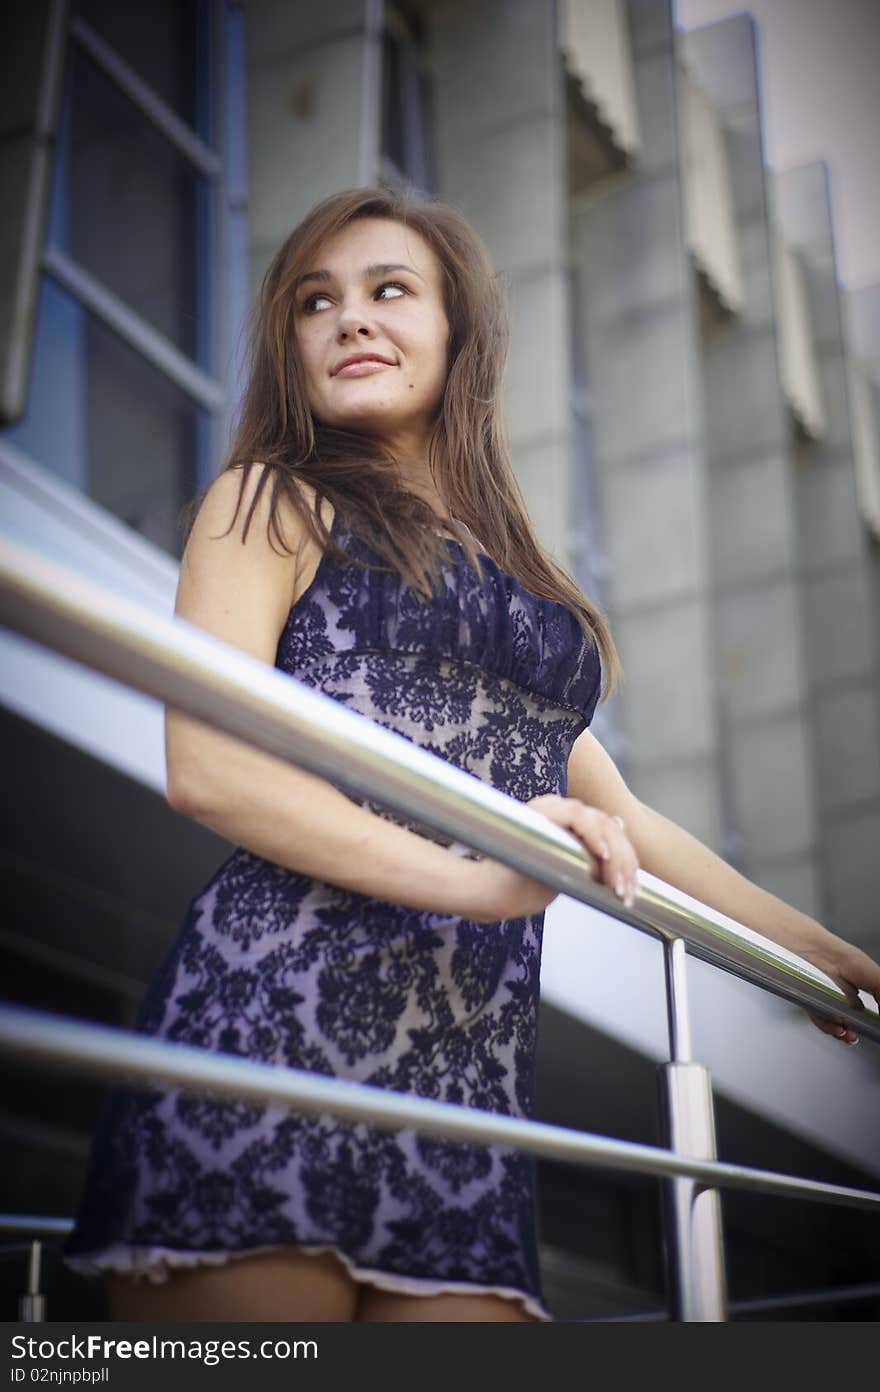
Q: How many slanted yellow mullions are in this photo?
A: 0